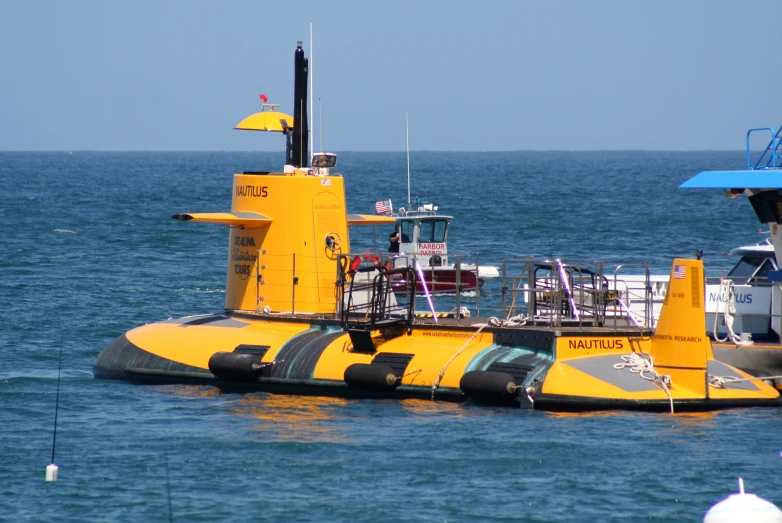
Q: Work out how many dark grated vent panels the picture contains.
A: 3